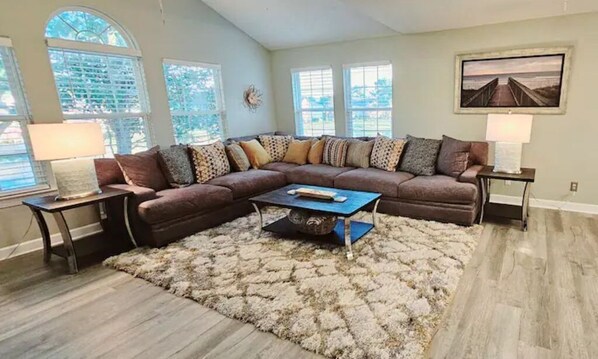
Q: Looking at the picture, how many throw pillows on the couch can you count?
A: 13